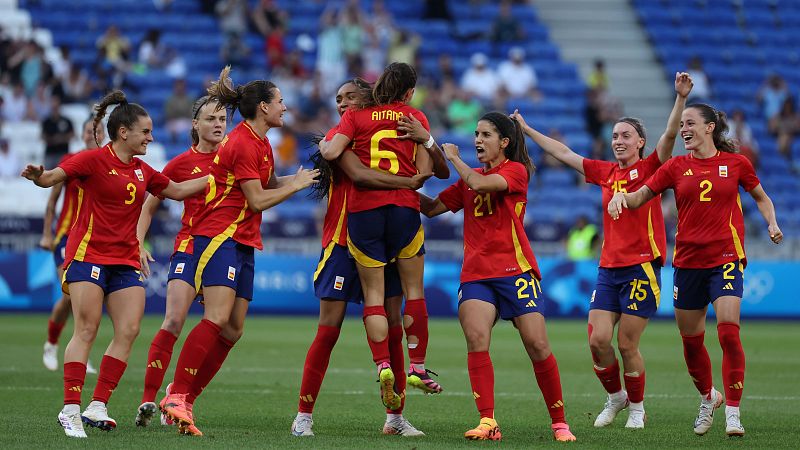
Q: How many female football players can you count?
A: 9